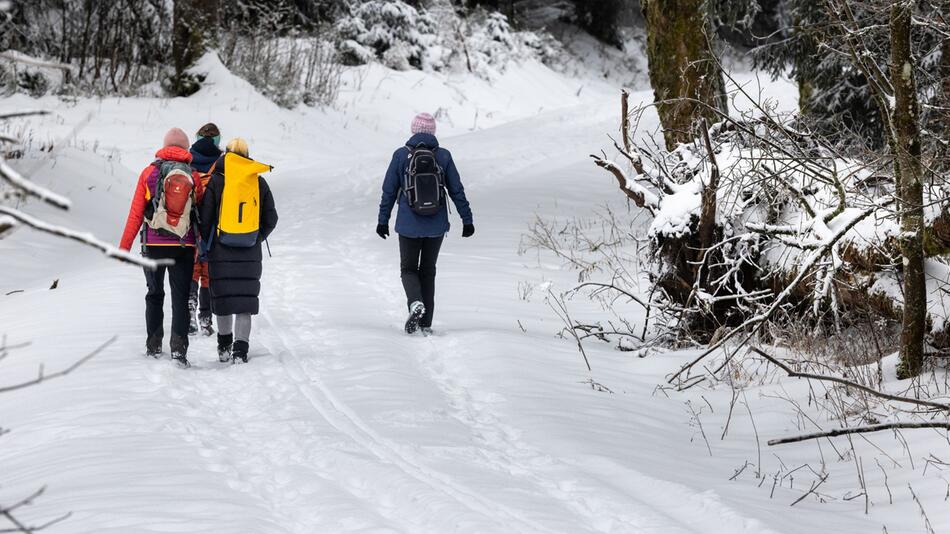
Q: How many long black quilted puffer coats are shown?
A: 1